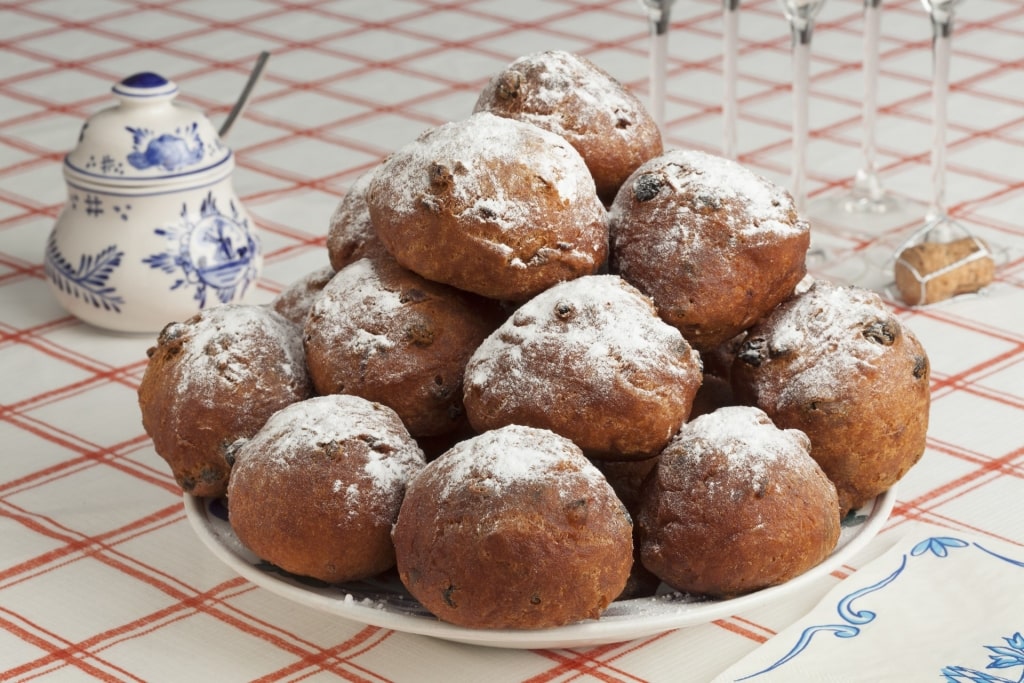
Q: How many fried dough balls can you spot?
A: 12